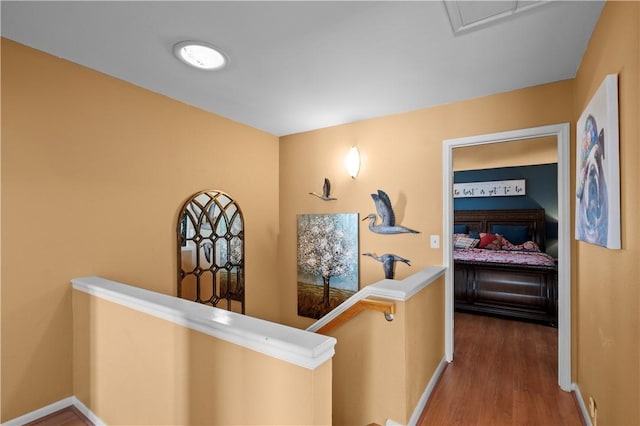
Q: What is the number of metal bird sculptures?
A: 3